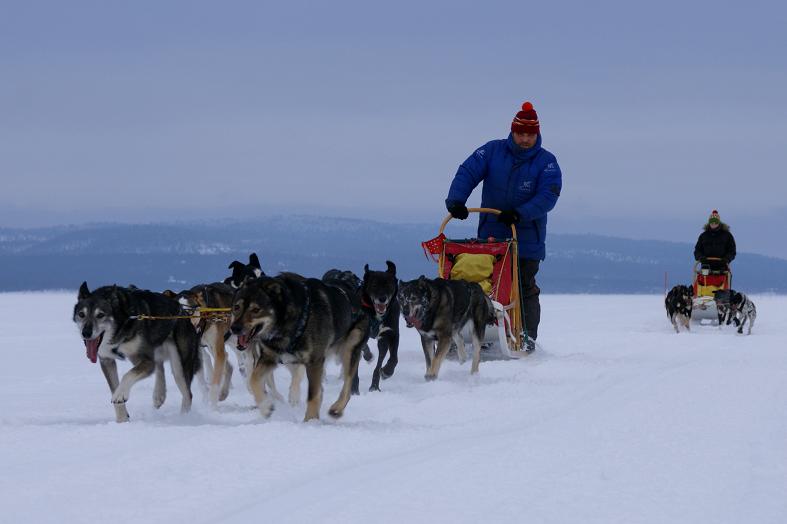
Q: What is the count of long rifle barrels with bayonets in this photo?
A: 0